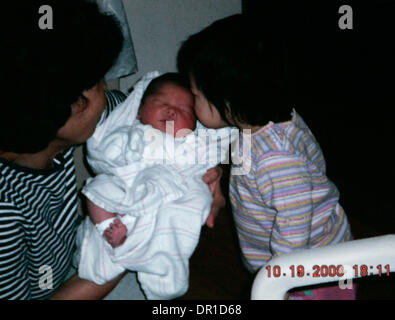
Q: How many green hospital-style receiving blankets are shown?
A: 0